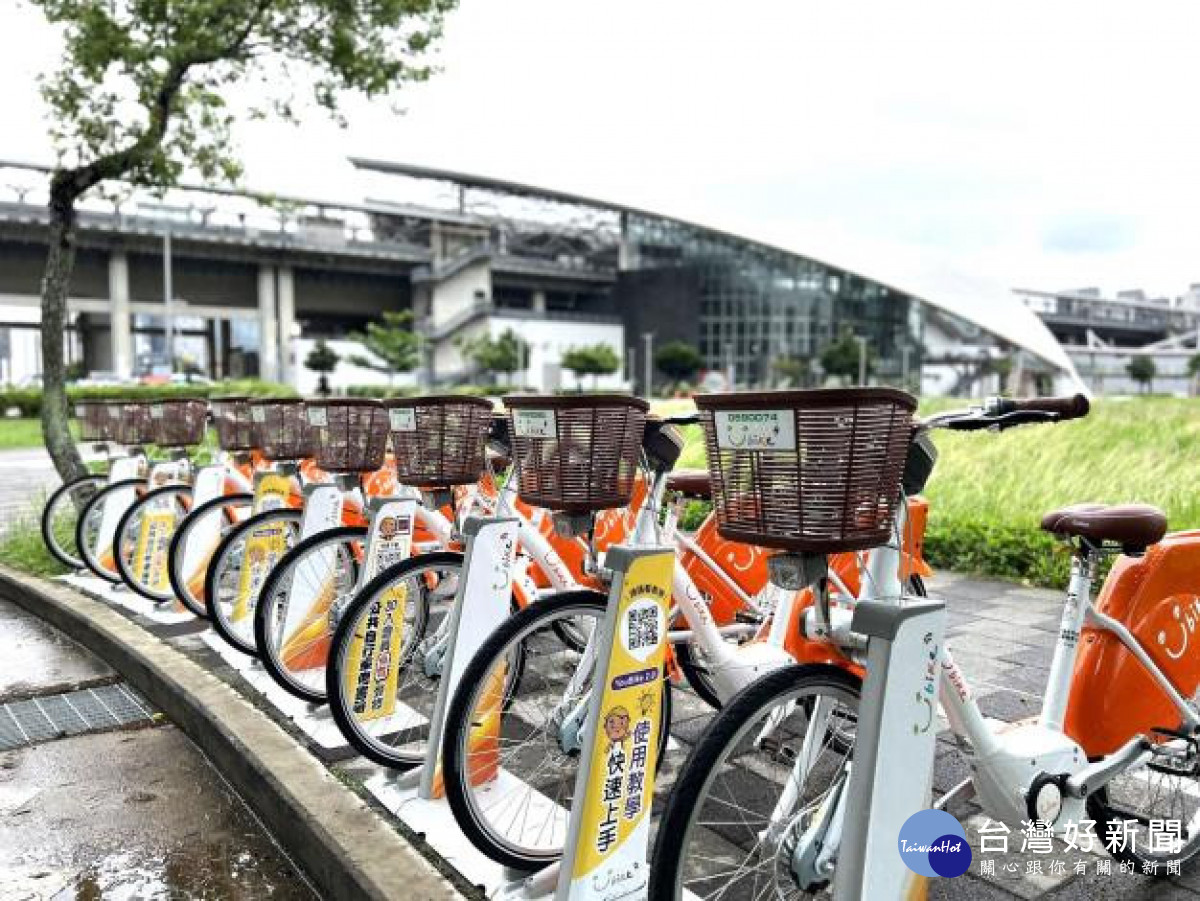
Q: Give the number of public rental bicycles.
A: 9